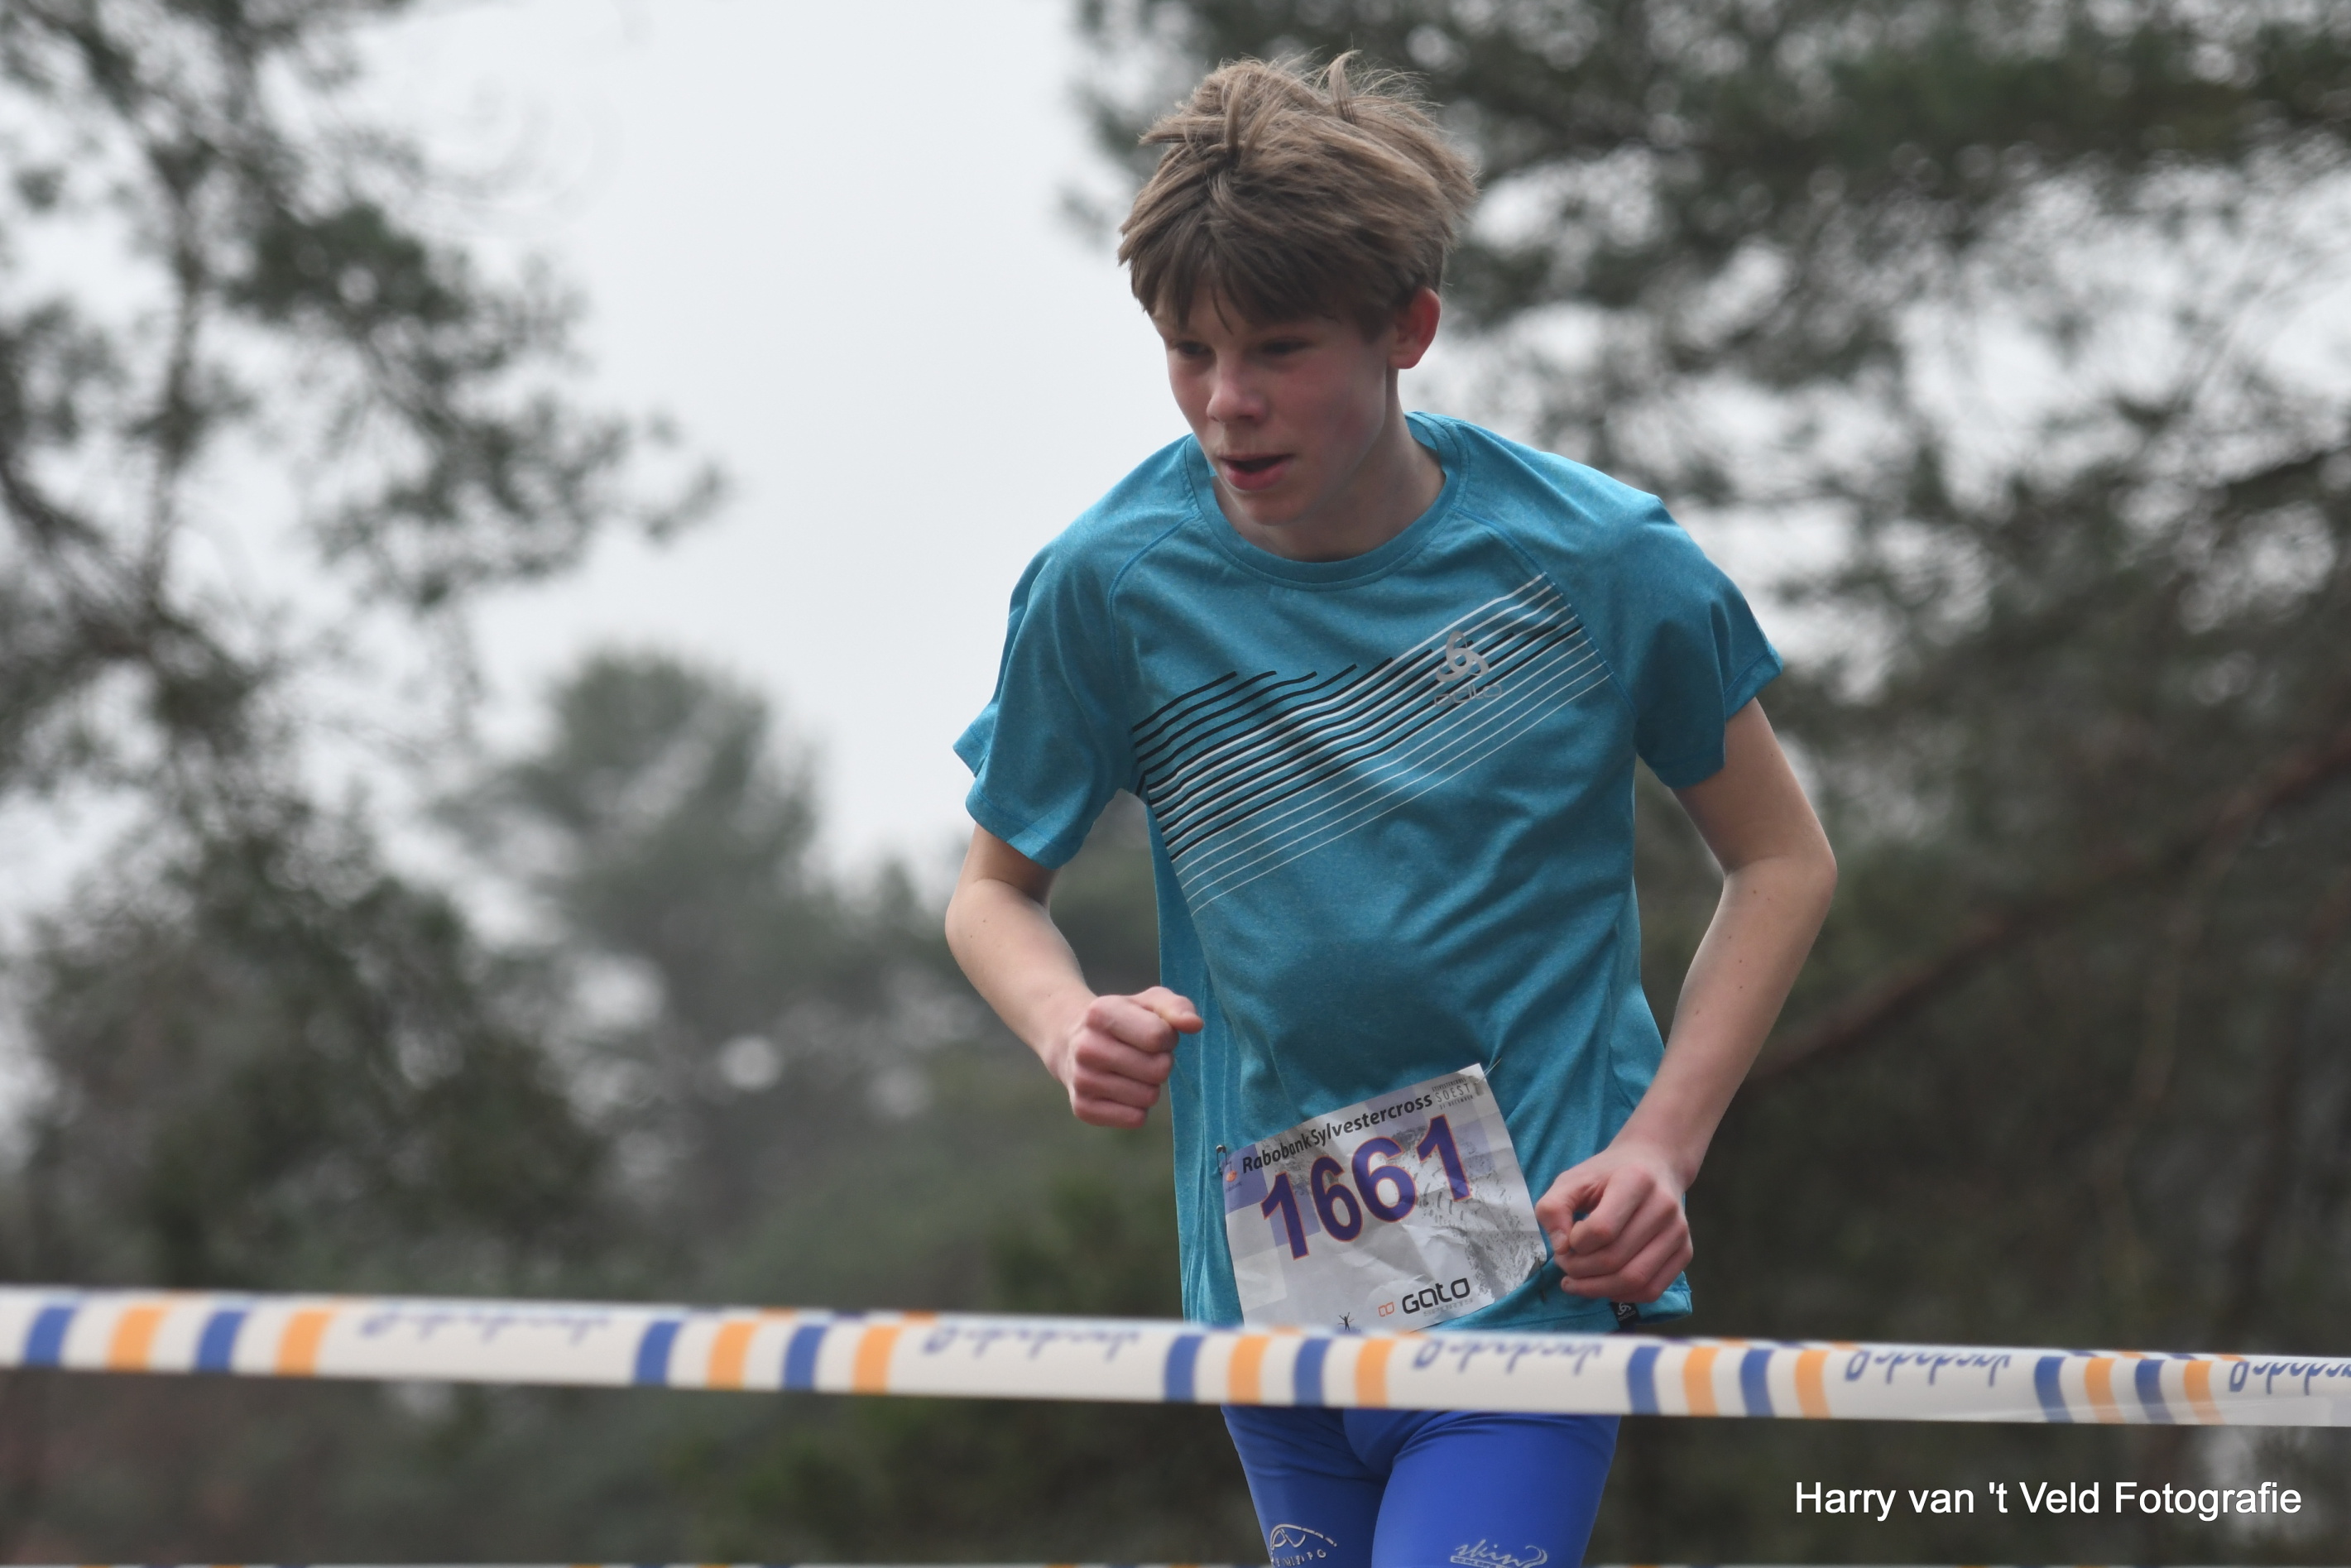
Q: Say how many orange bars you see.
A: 10